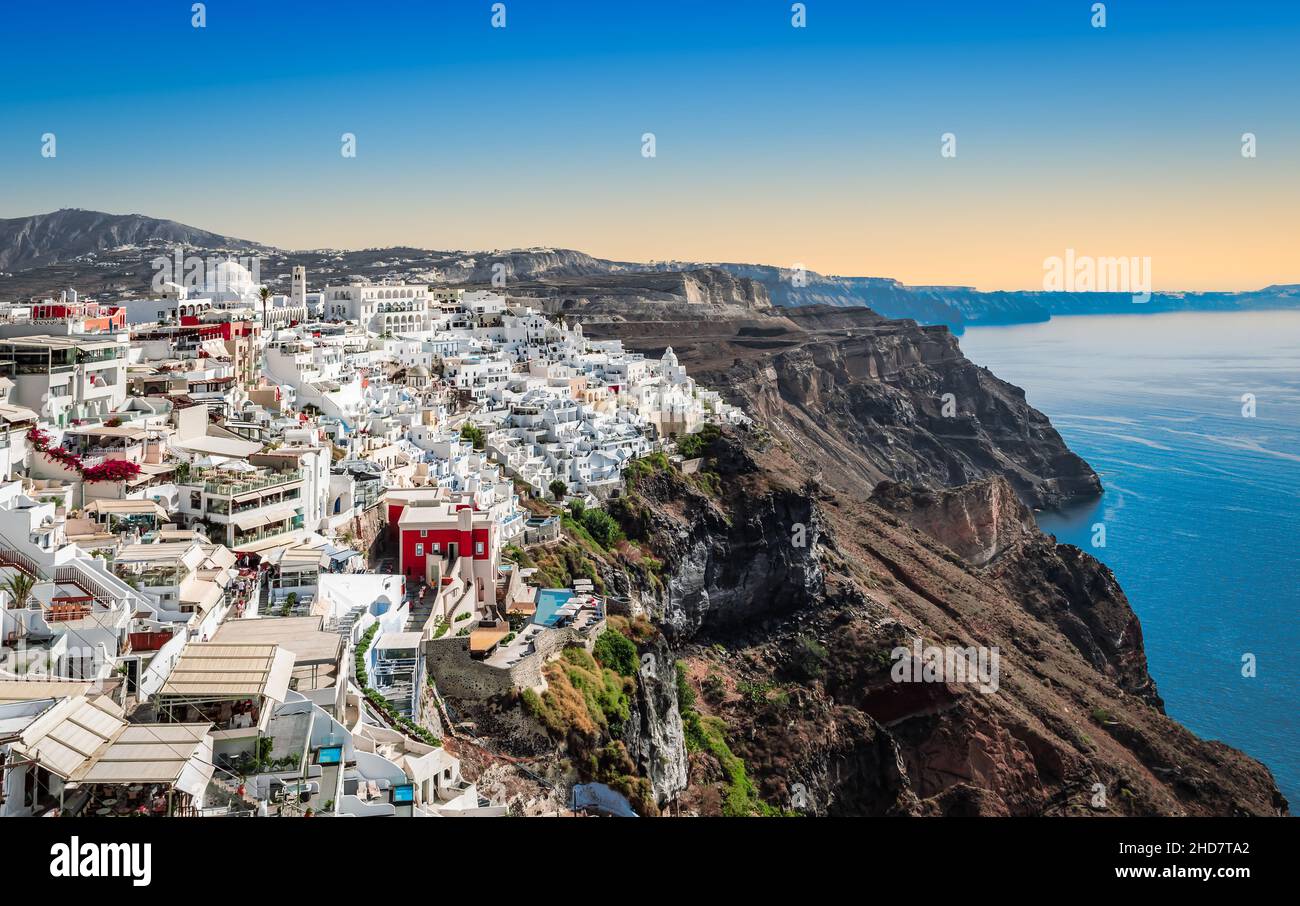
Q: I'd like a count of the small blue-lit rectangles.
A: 2